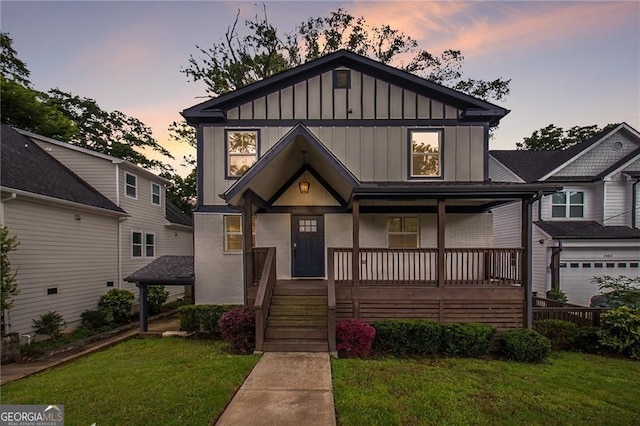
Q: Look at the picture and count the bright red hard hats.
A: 0